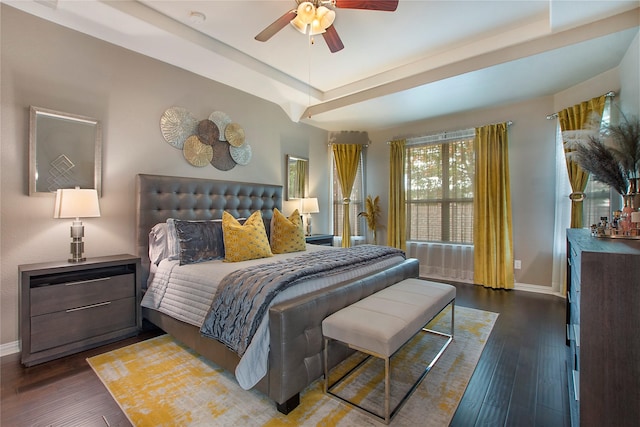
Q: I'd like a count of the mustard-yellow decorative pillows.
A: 2